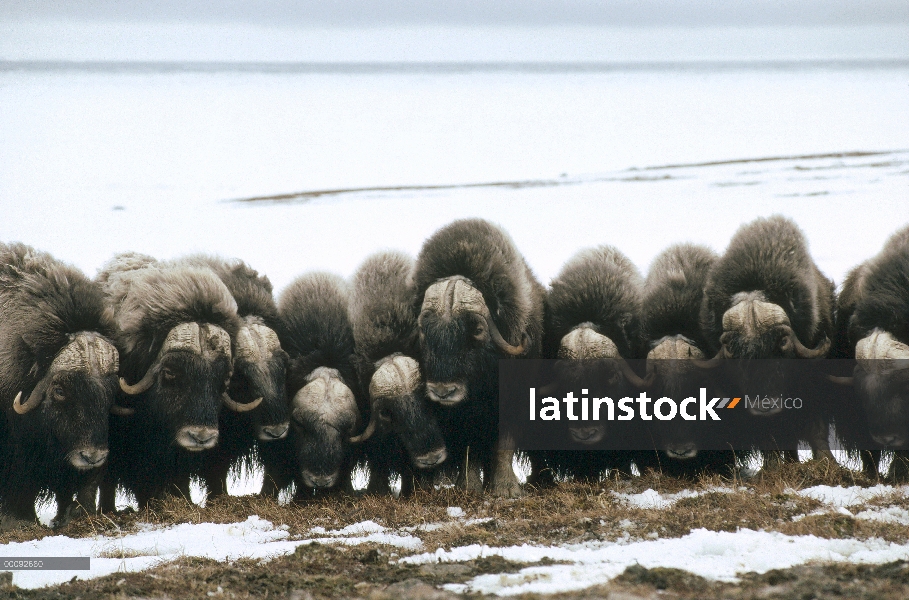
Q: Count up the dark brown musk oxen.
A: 10